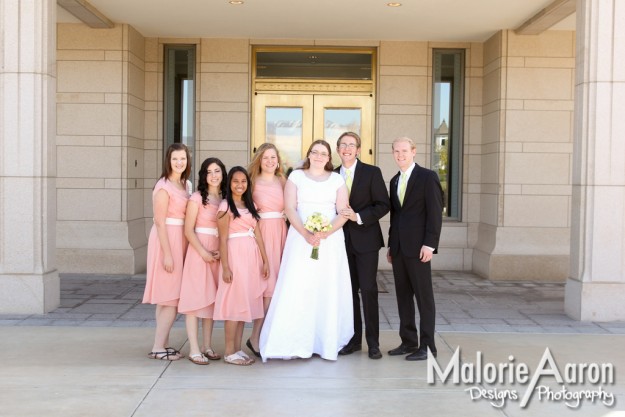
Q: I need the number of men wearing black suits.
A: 2